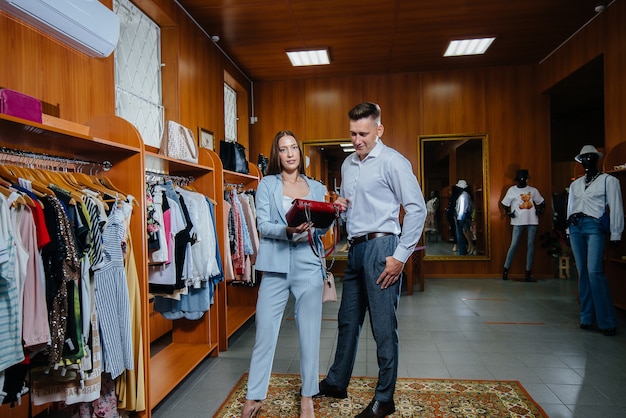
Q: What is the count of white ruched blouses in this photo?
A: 1